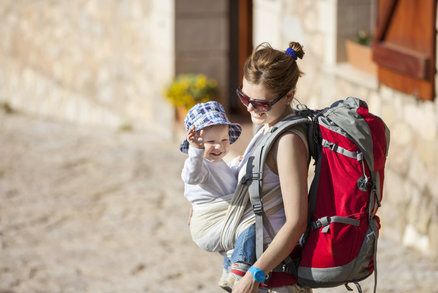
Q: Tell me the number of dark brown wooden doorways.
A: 1